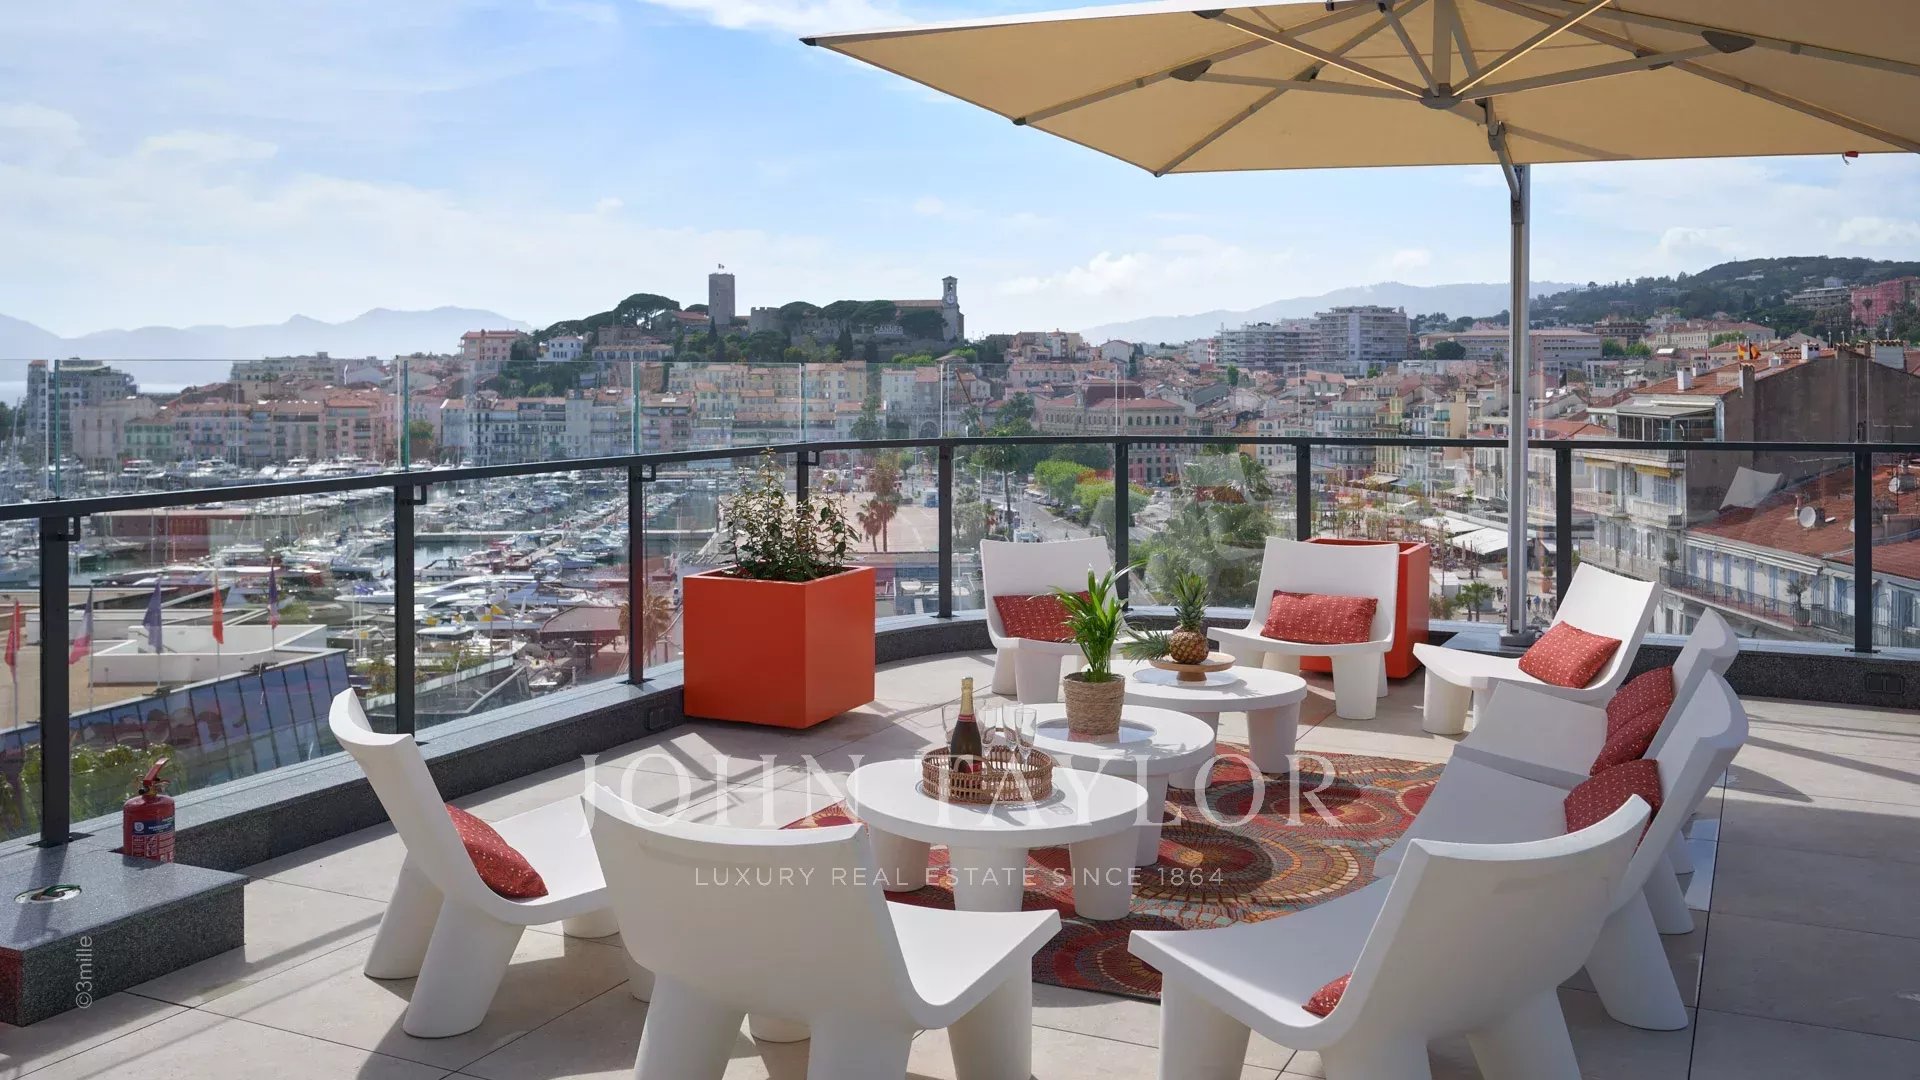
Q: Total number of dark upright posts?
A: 9